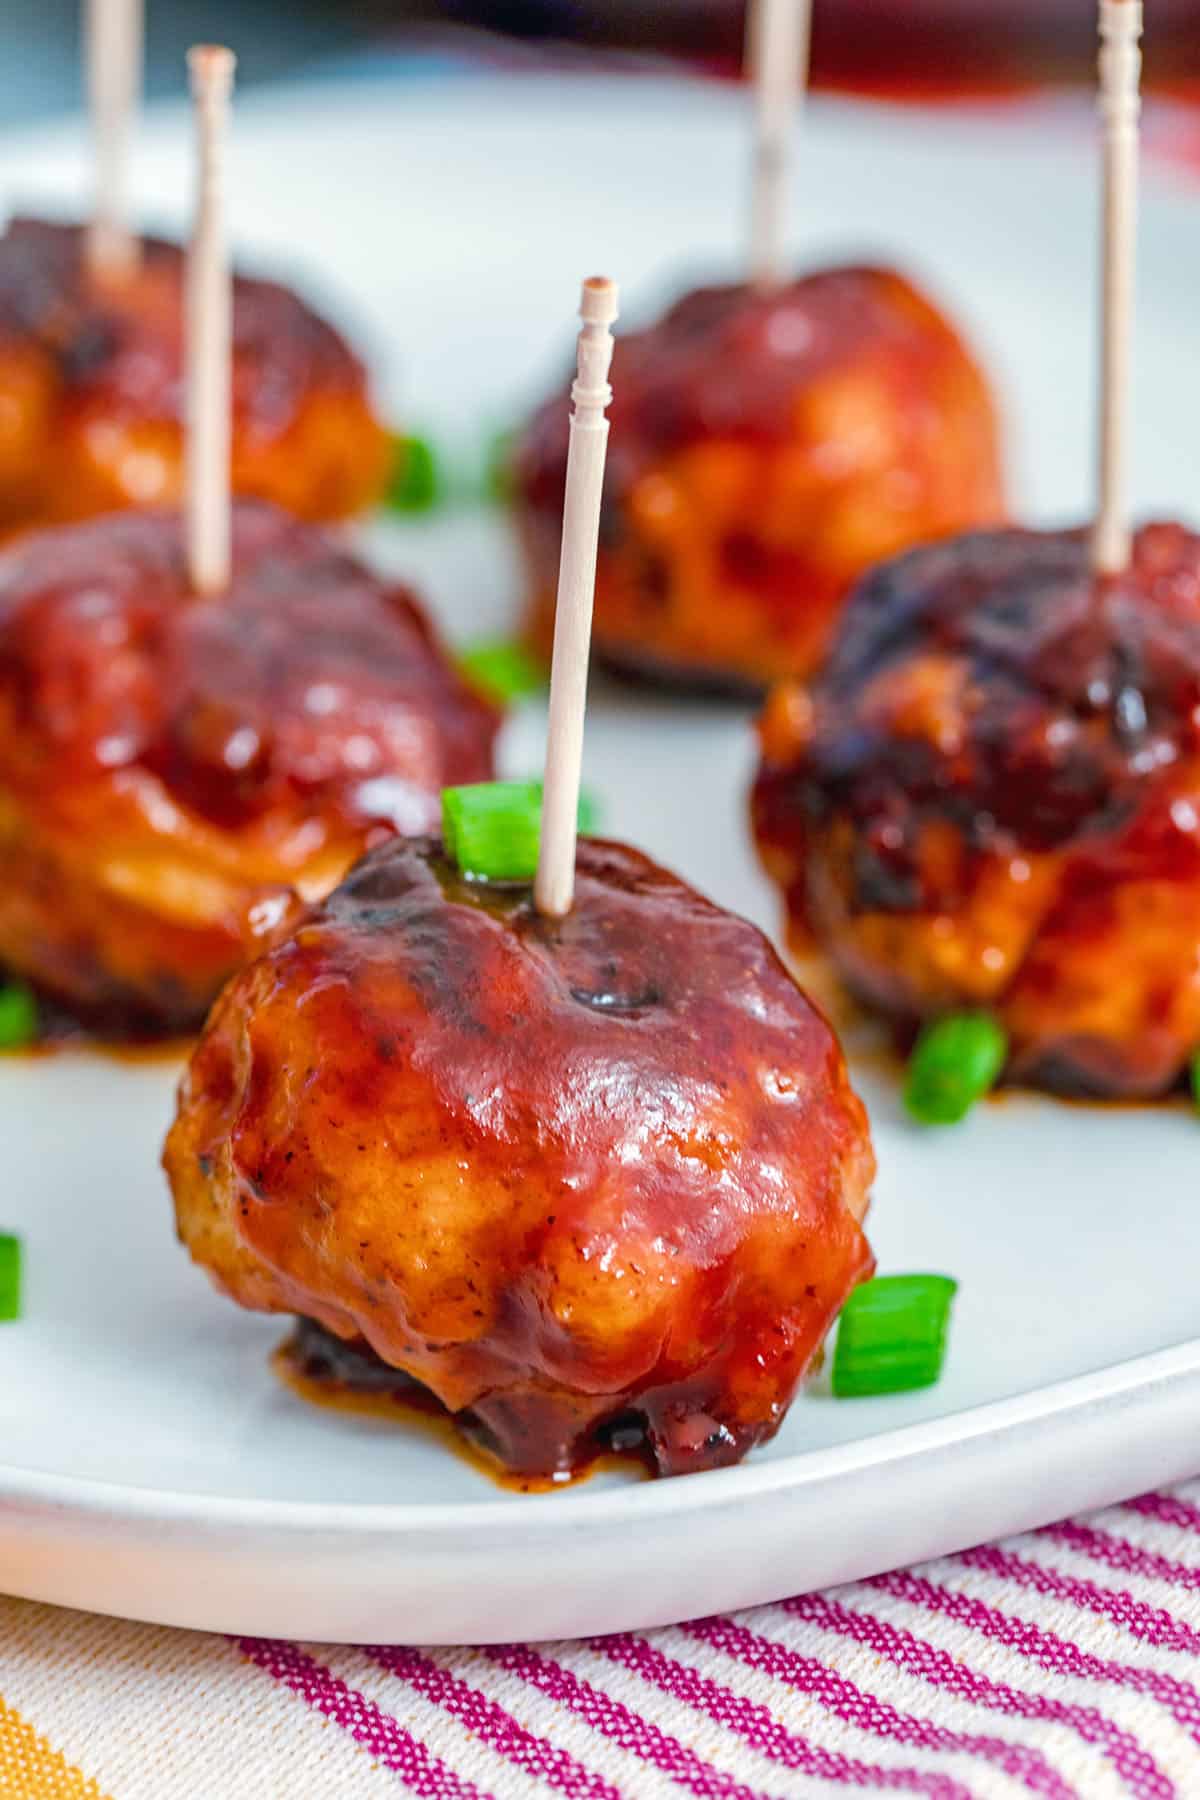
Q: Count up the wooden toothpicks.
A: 5